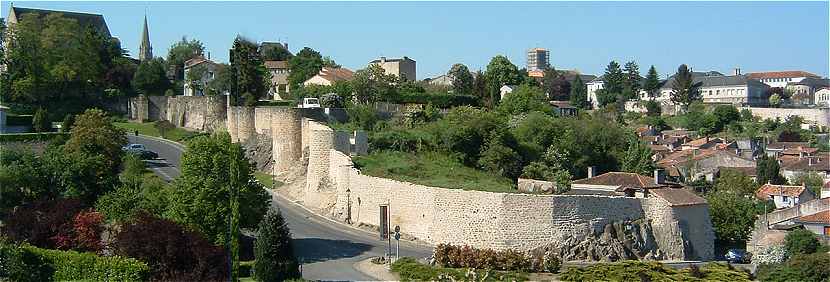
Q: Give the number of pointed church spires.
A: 1